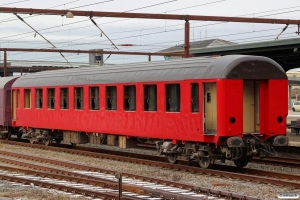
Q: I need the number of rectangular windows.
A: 12